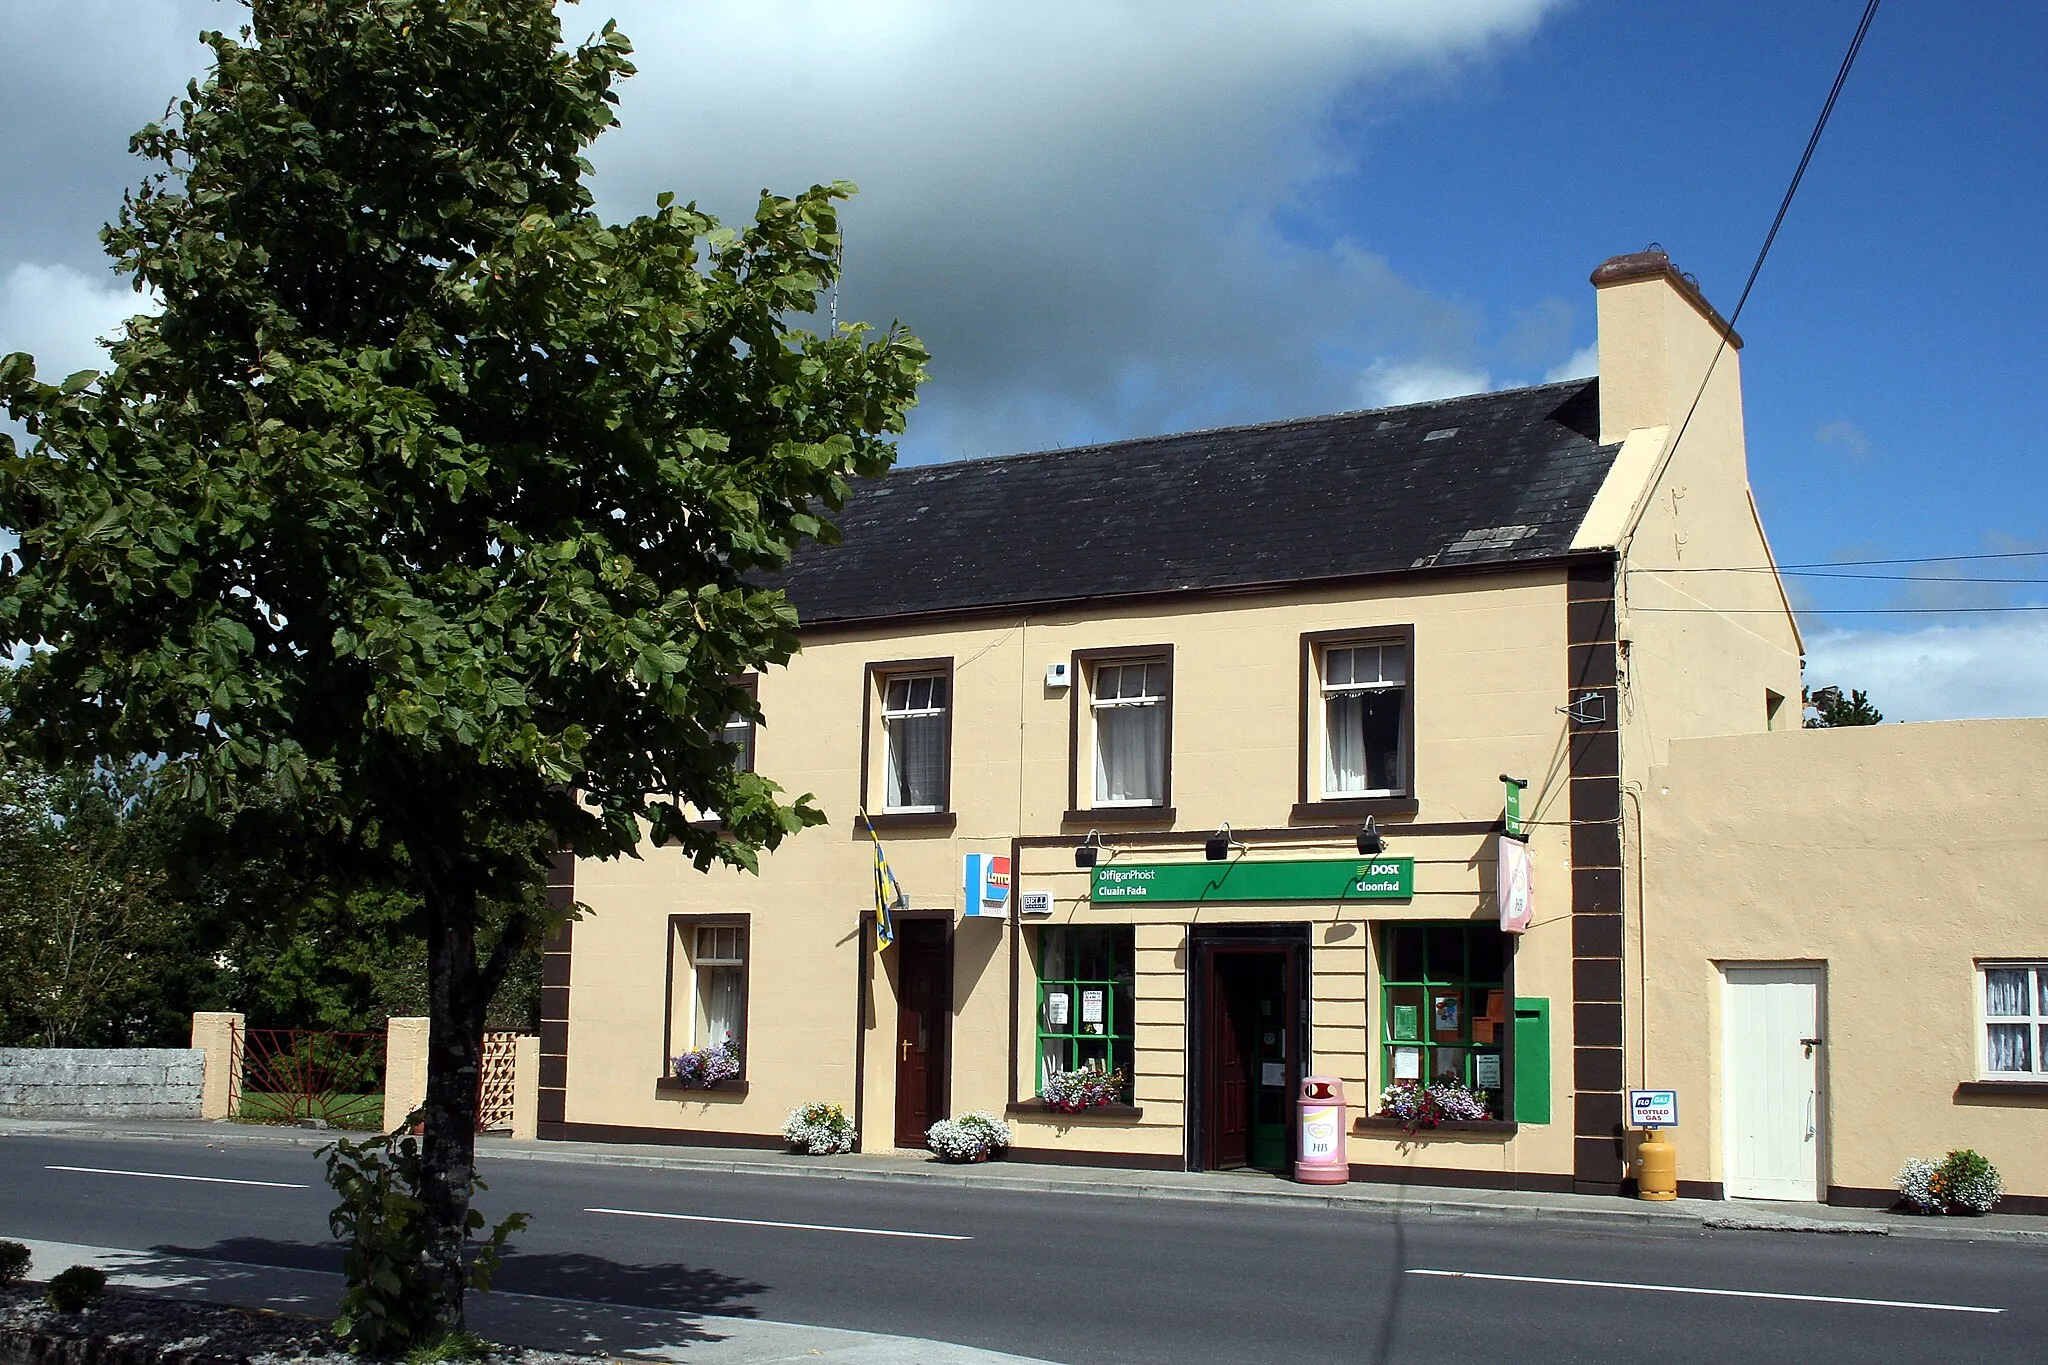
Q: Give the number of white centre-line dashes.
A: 3